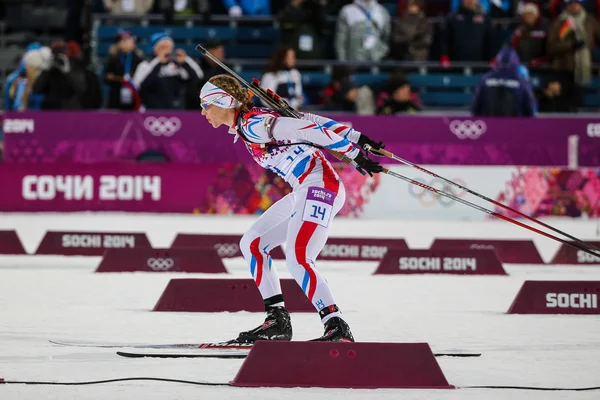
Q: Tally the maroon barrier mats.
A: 11